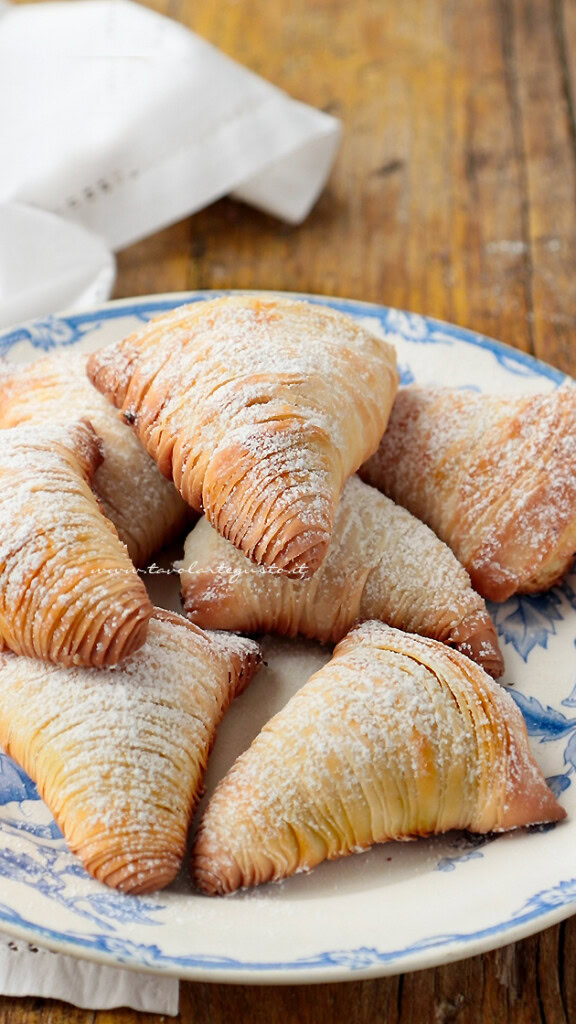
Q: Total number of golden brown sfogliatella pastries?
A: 7